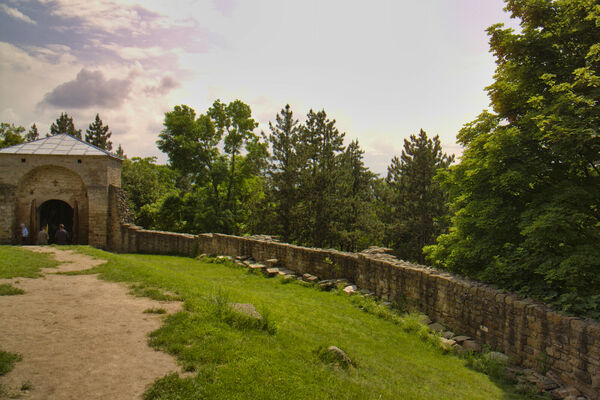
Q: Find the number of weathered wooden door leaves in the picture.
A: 2